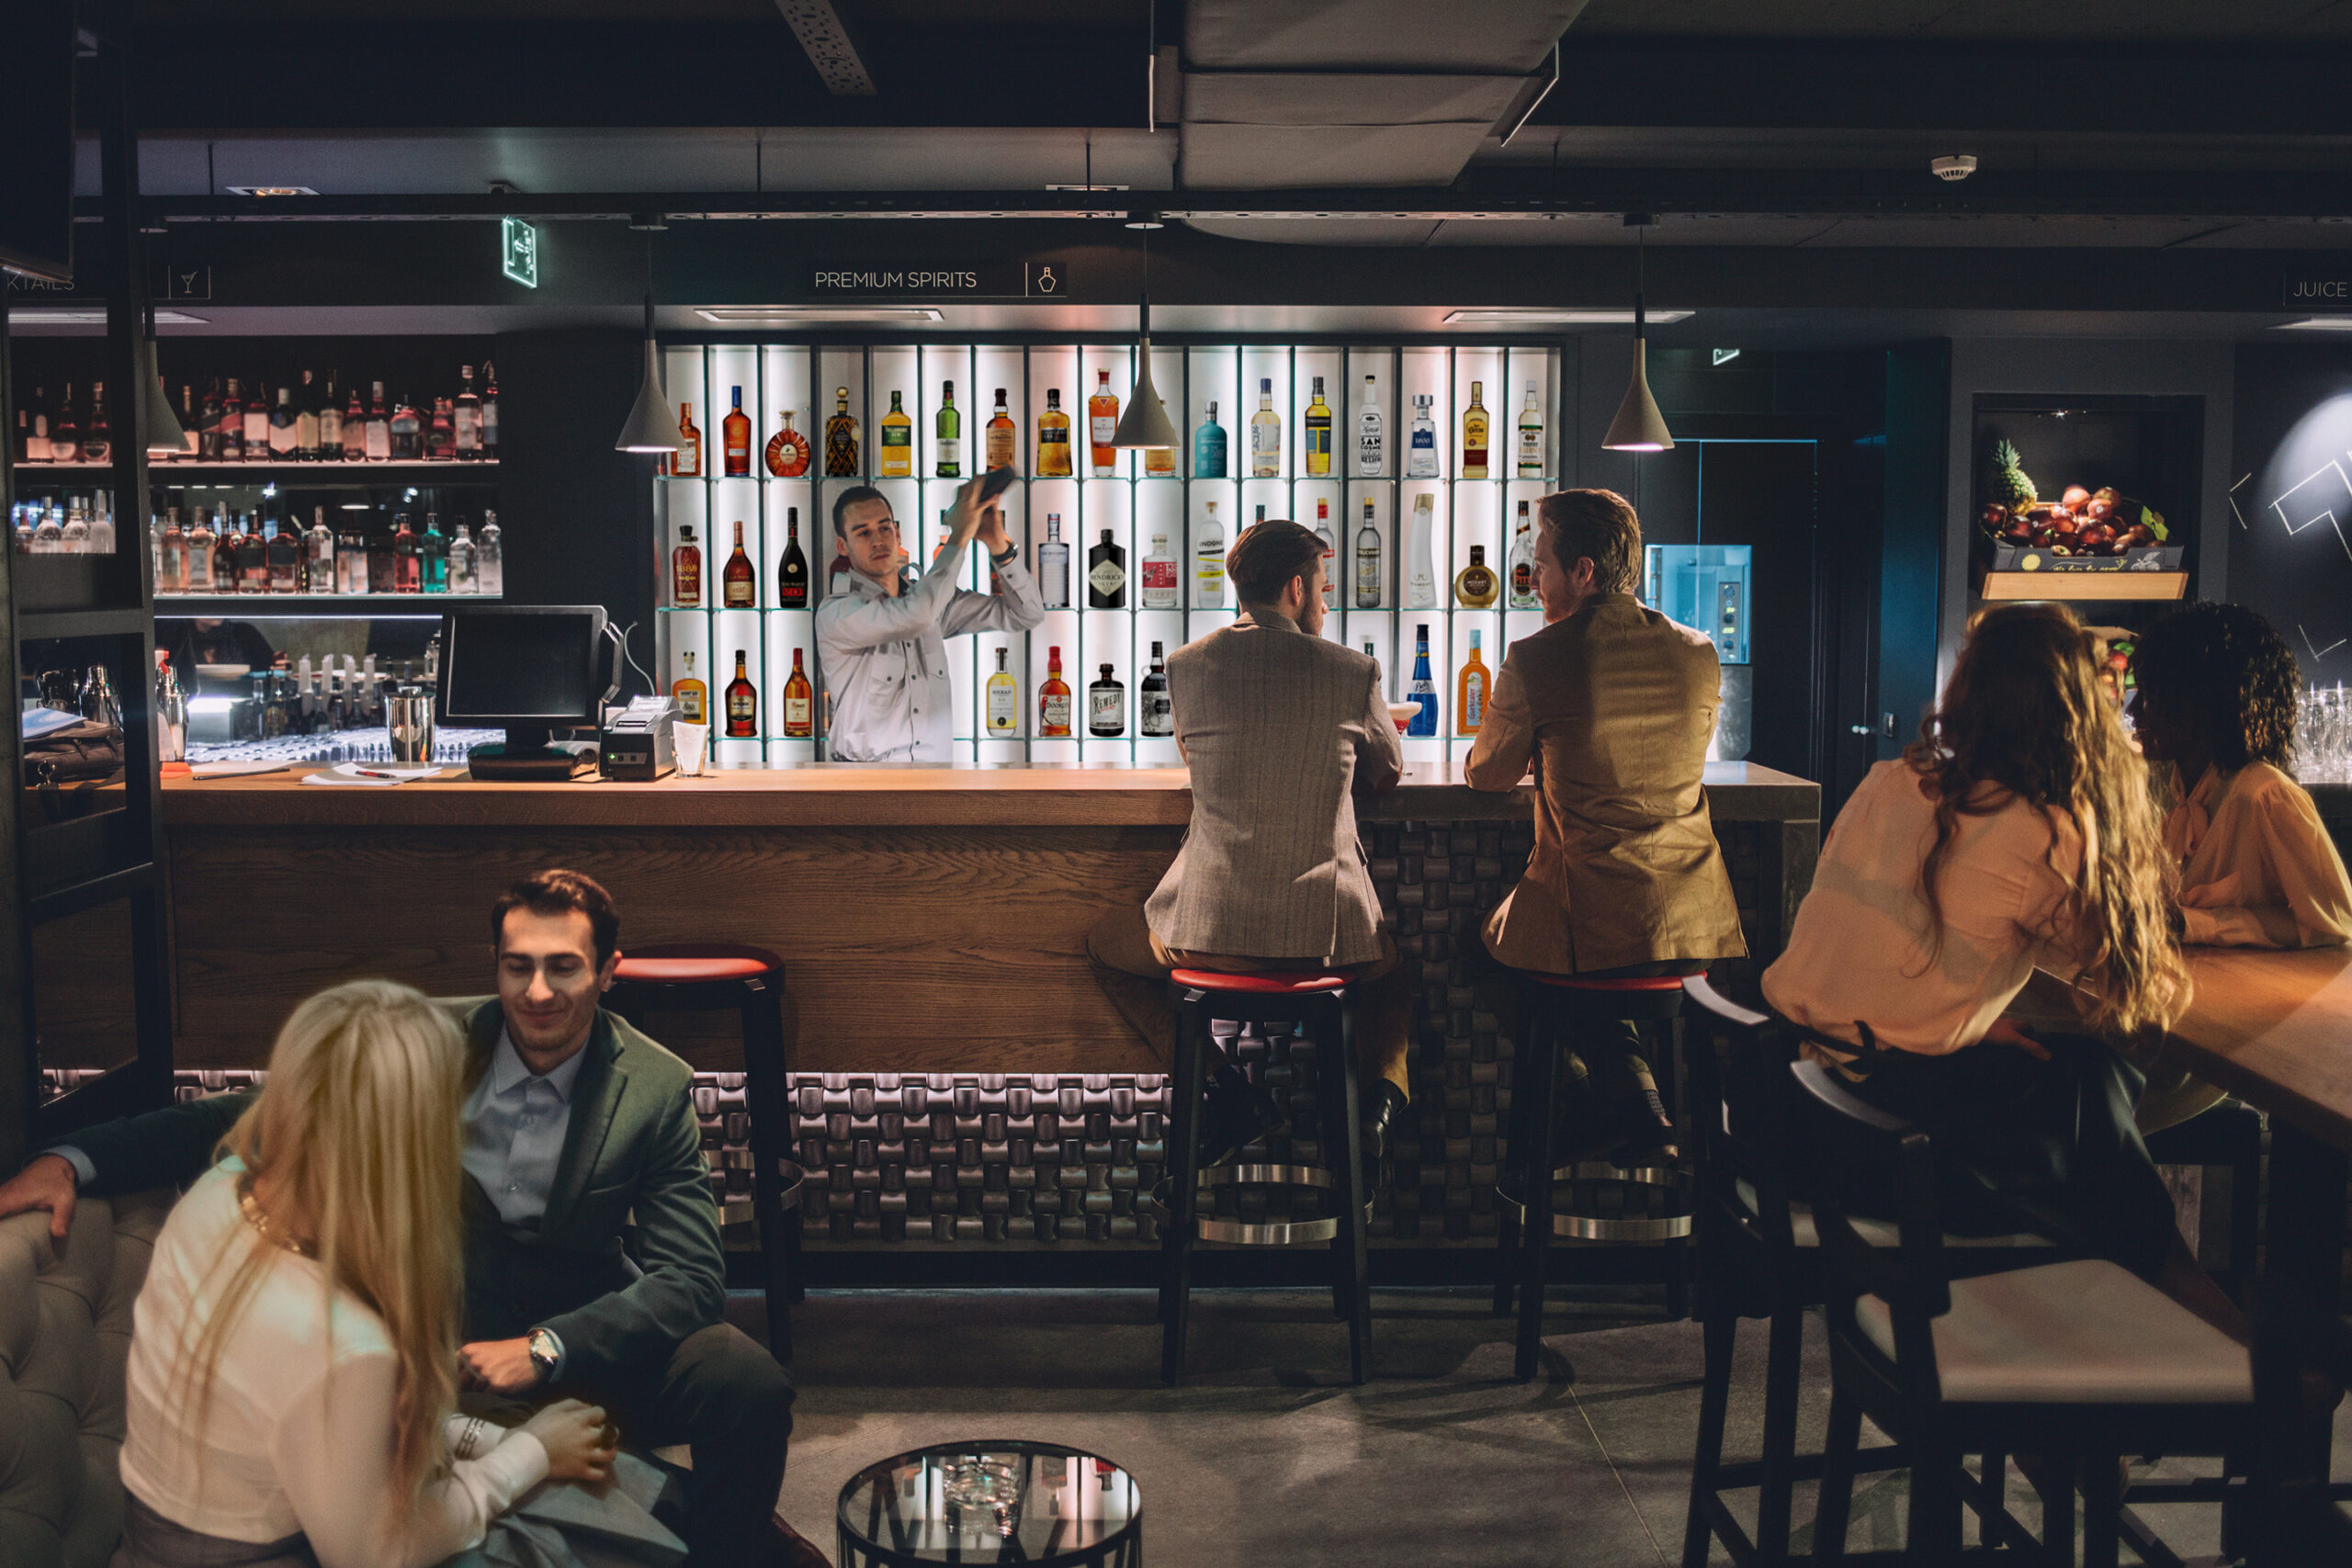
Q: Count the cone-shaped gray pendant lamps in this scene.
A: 4